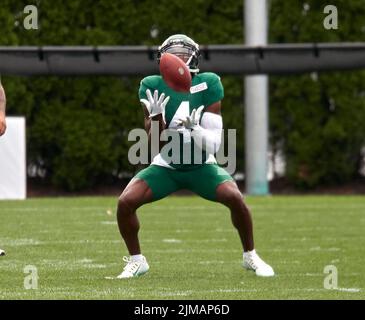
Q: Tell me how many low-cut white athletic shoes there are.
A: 2